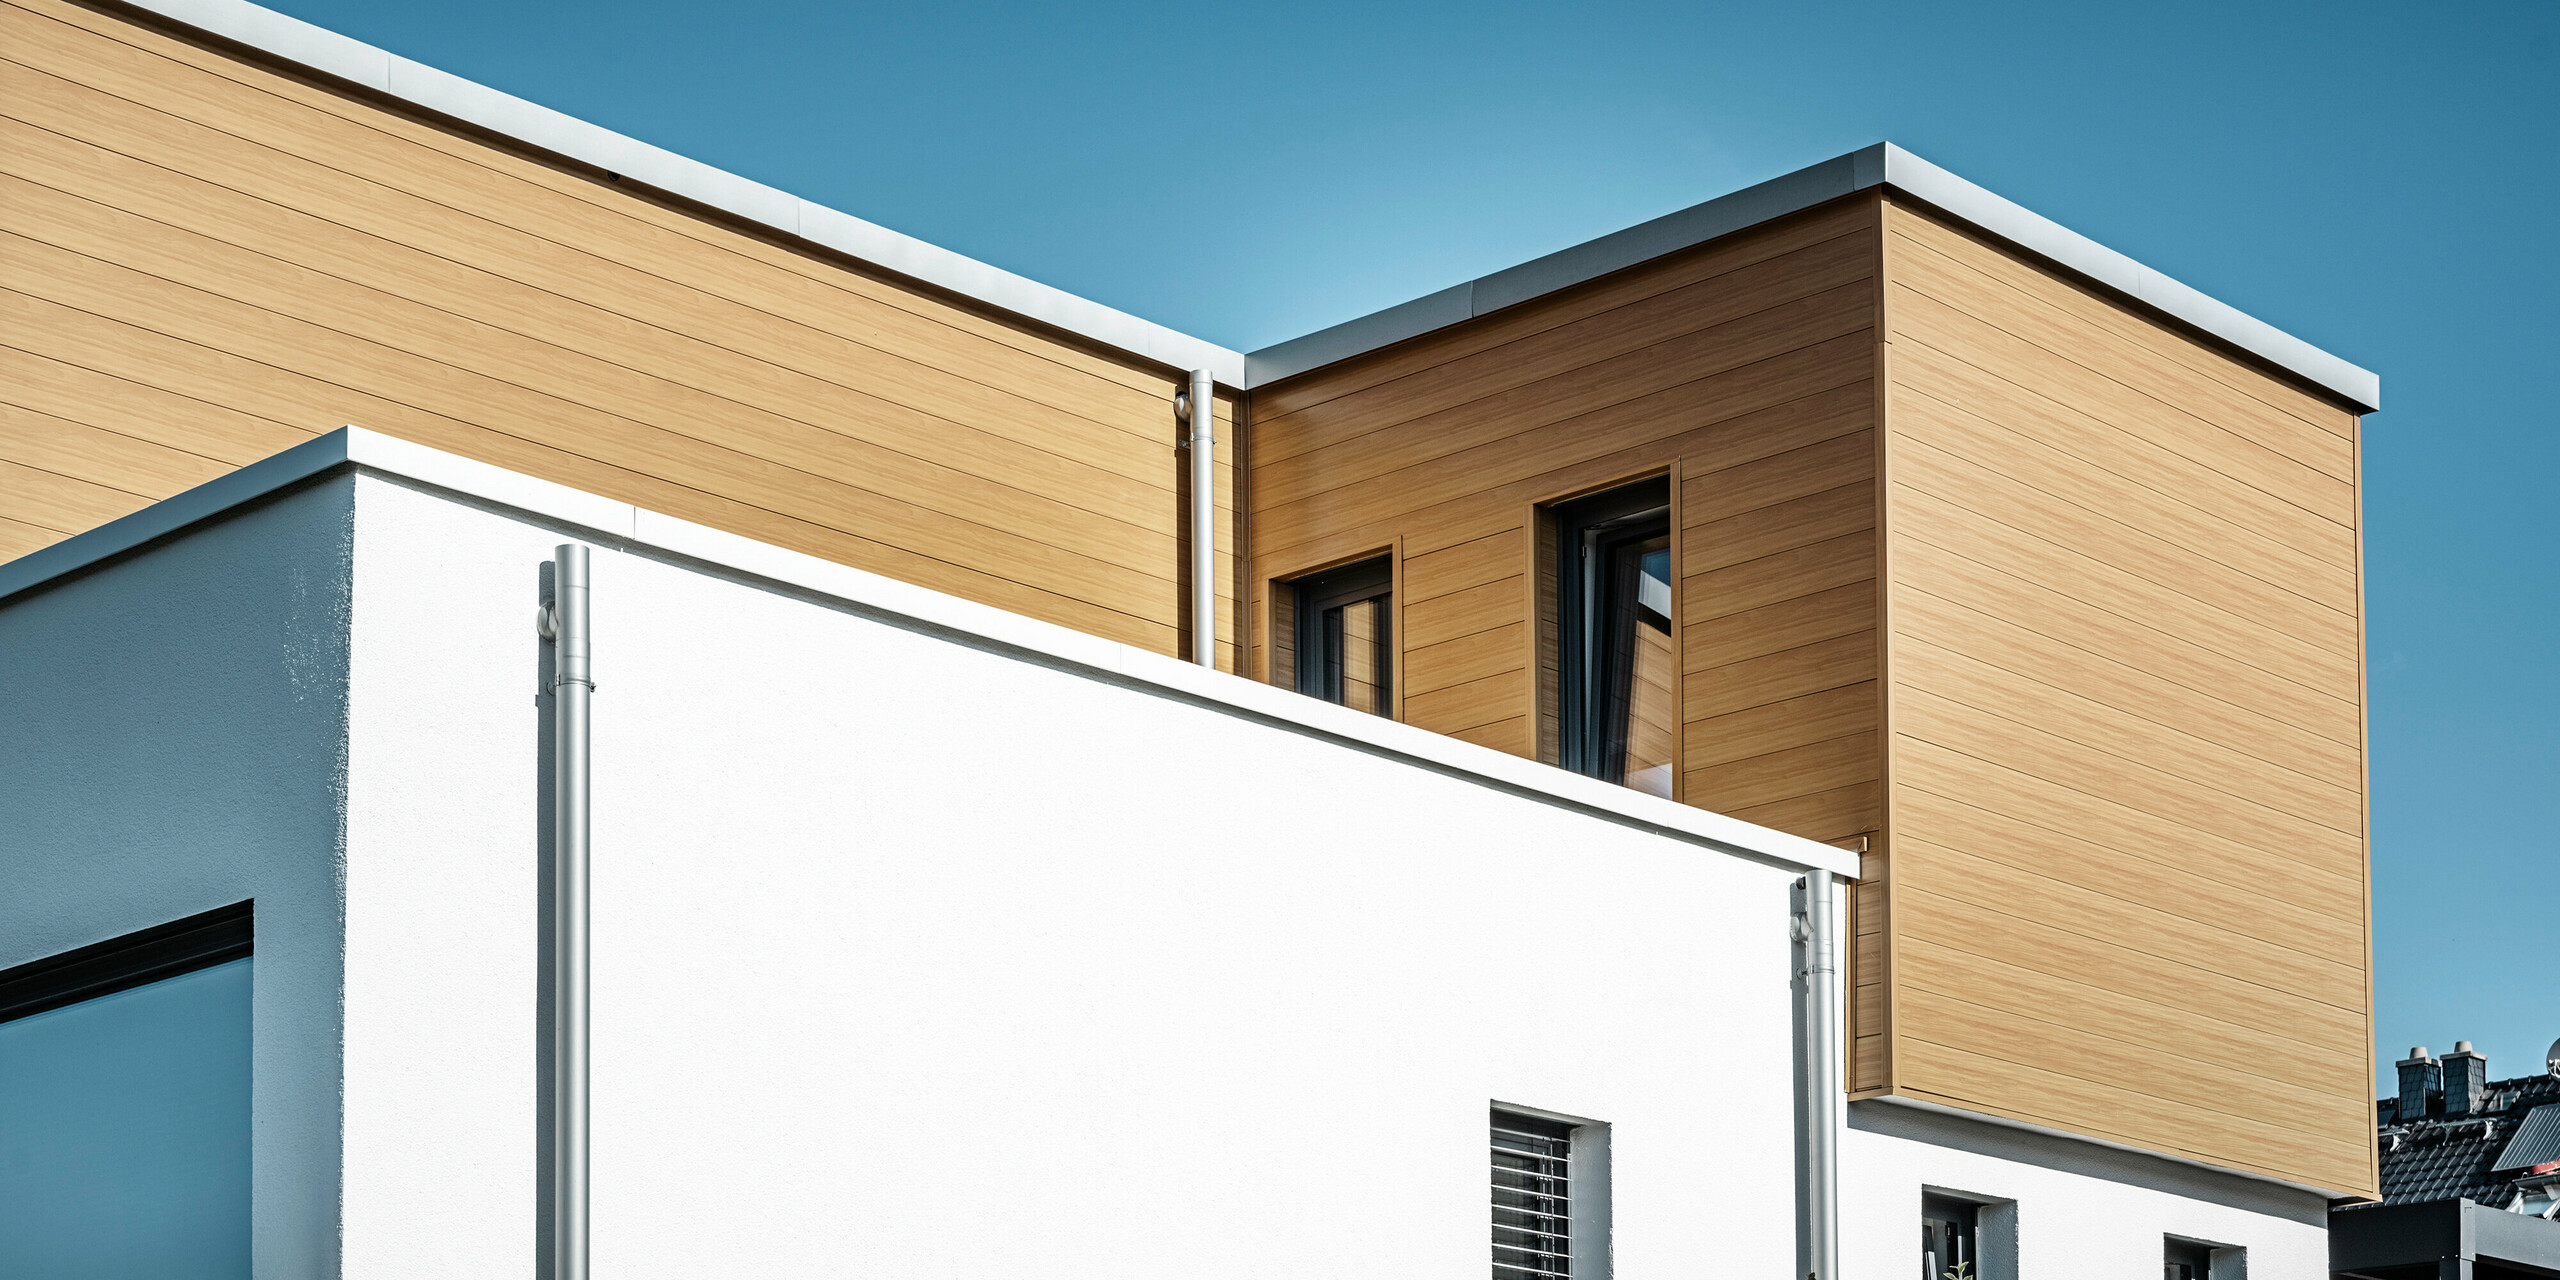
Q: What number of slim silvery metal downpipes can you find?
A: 3